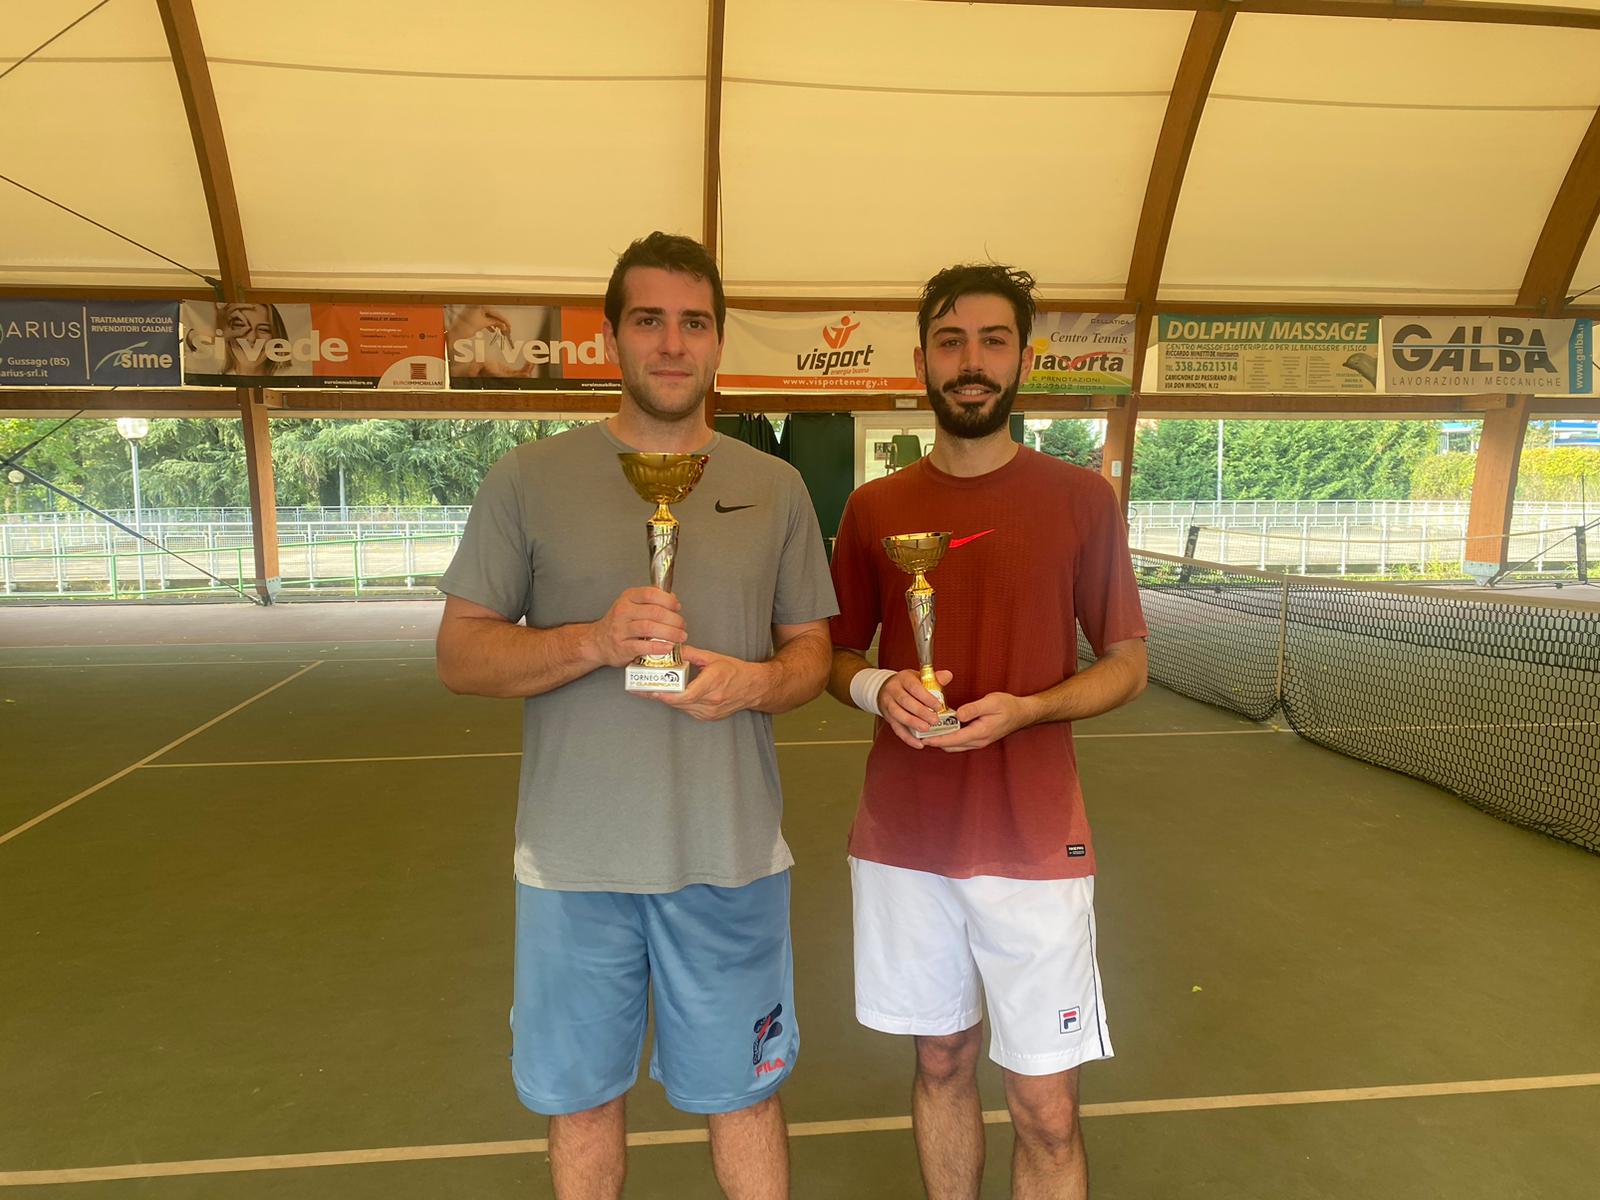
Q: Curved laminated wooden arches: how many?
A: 4